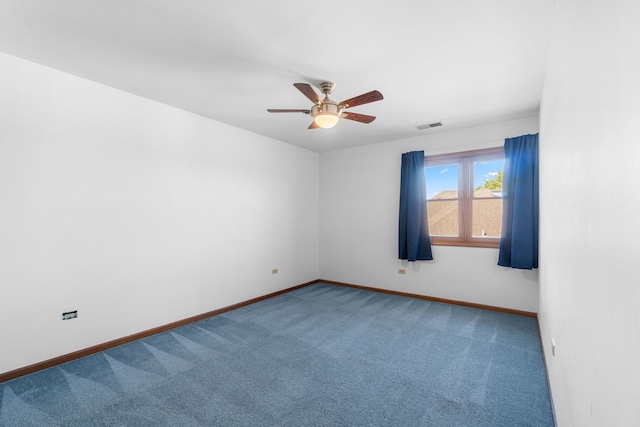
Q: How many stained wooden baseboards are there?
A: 3